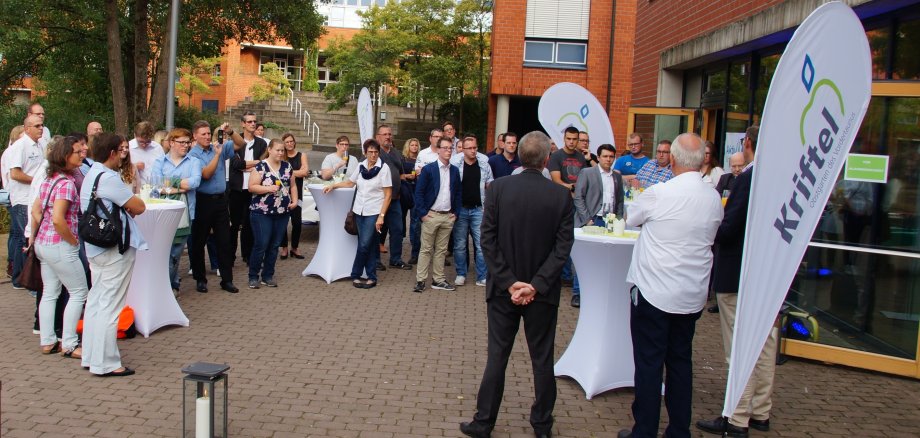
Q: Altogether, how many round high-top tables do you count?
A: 3